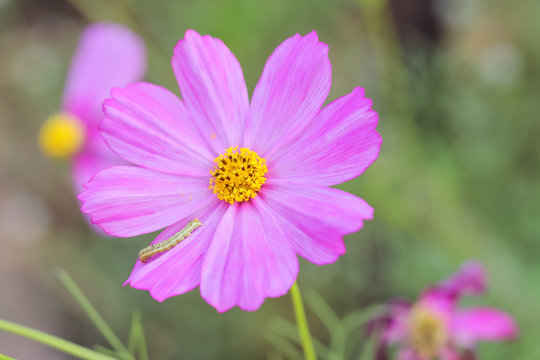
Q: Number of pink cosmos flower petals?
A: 8